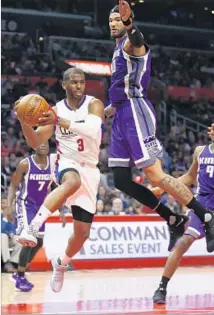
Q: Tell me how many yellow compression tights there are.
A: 0